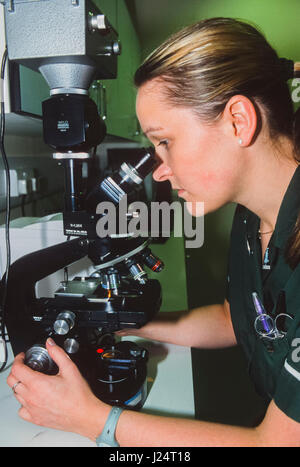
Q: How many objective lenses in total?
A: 4